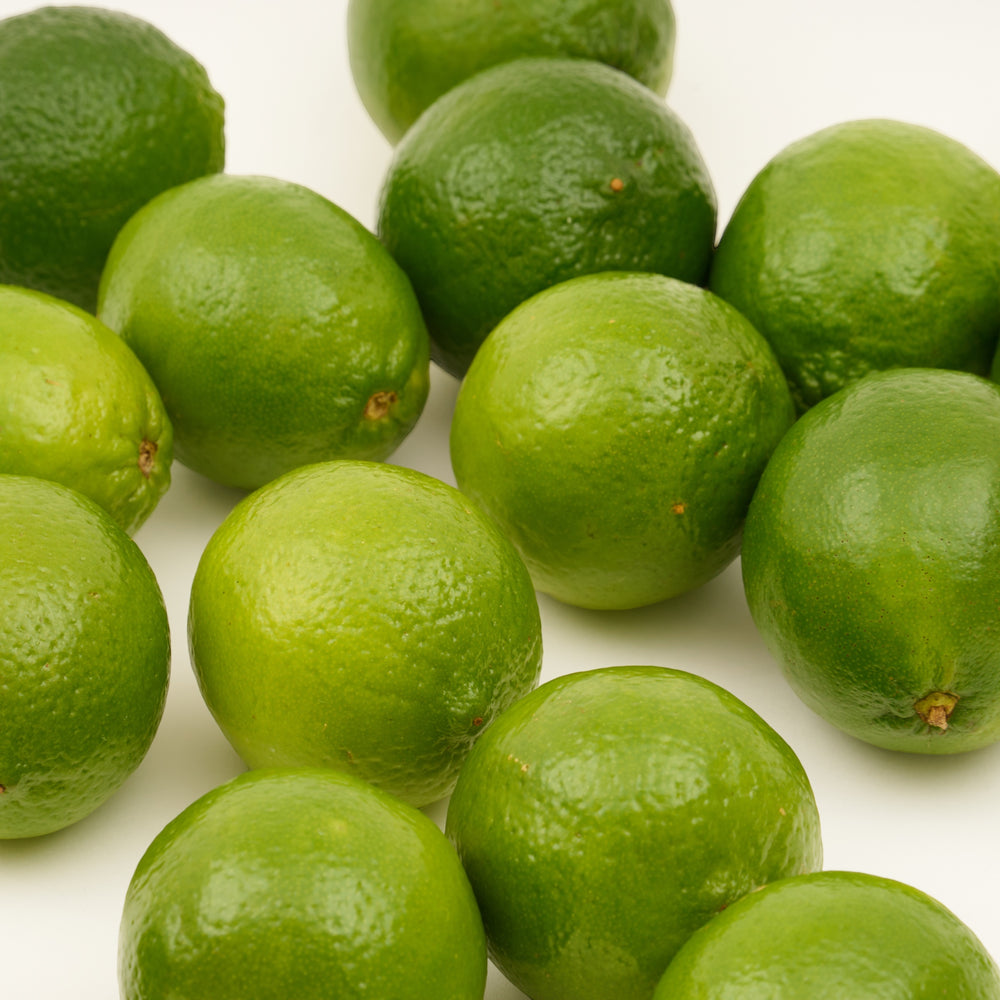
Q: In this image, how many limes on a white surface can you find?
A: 13